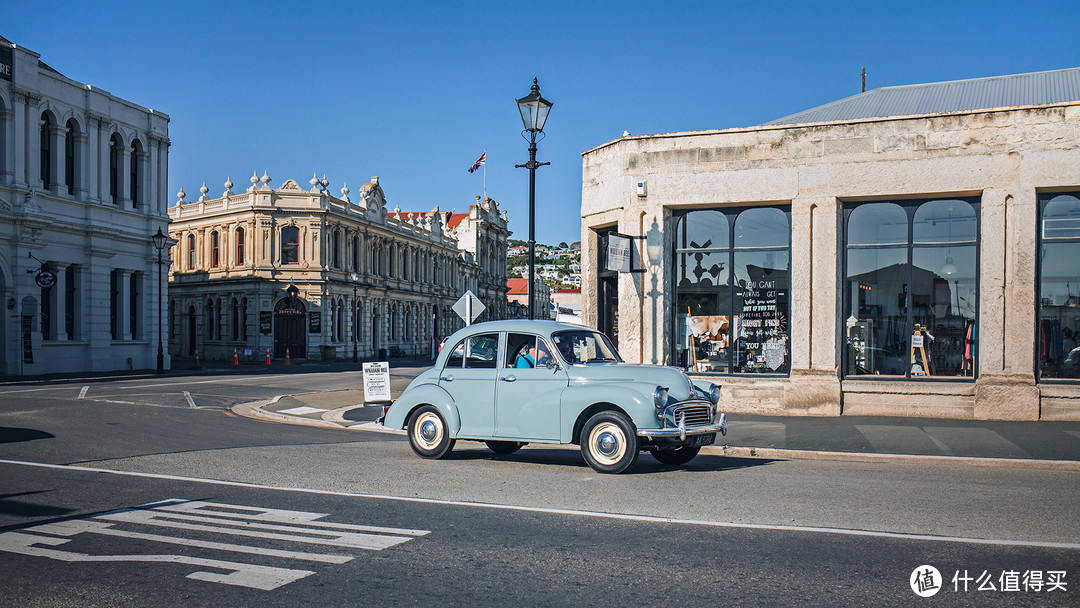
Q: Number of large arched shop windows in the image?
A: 3